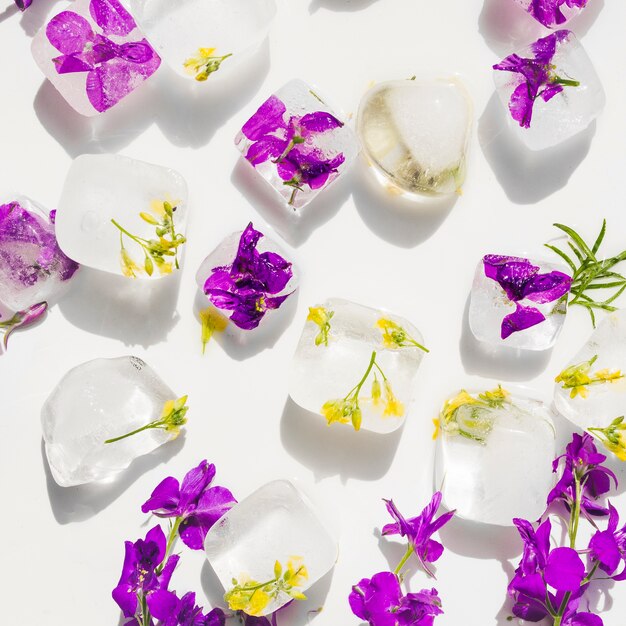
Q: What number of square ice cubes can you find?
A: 13